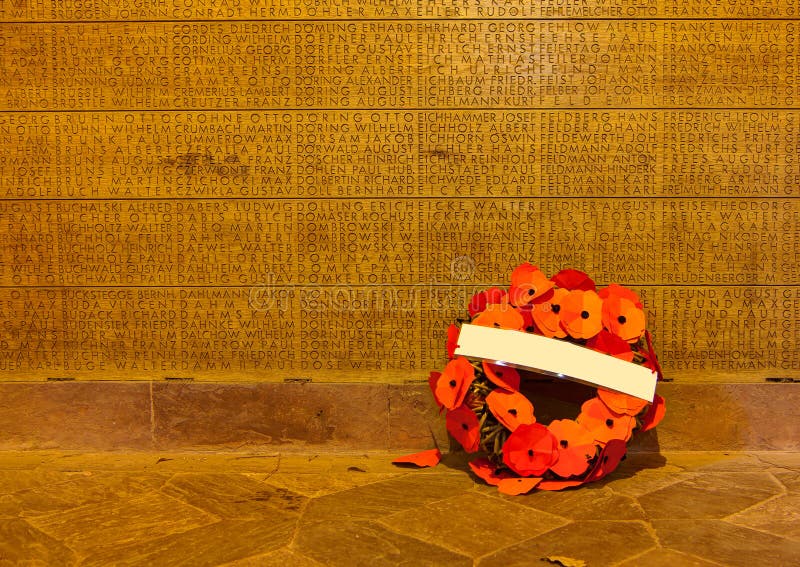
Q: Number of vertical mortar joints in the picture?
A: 2